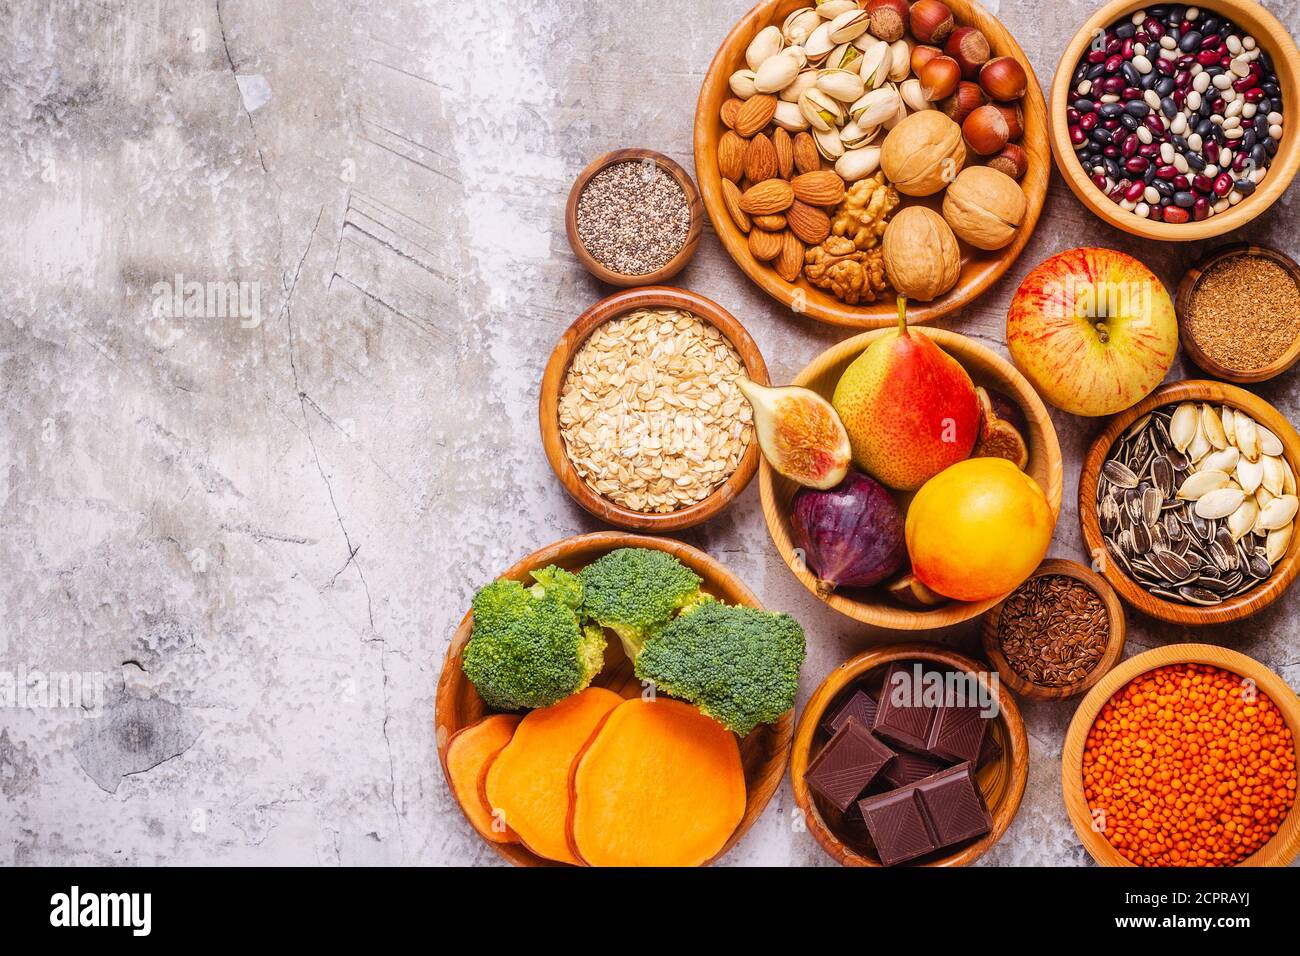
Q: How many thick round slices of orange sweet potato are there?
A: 3